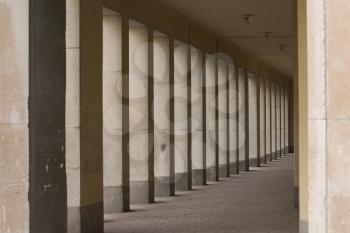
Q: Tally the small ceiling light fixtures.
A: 3